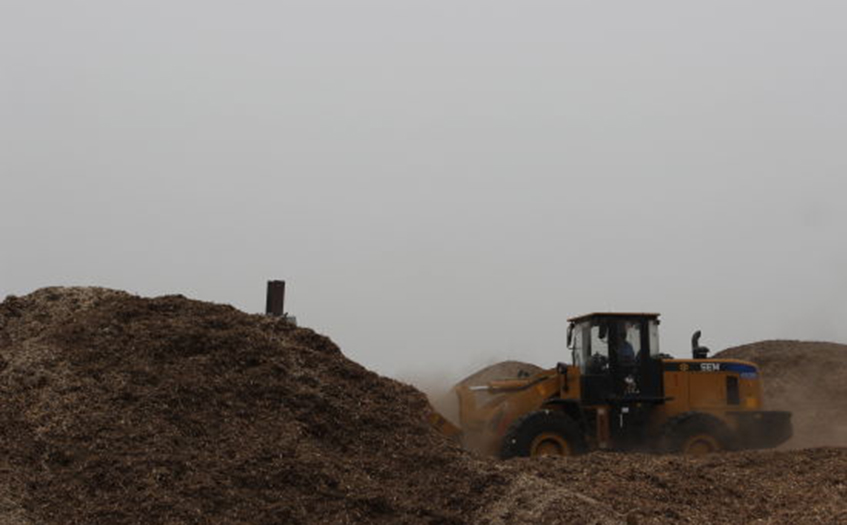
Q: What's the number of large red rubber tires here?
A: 0